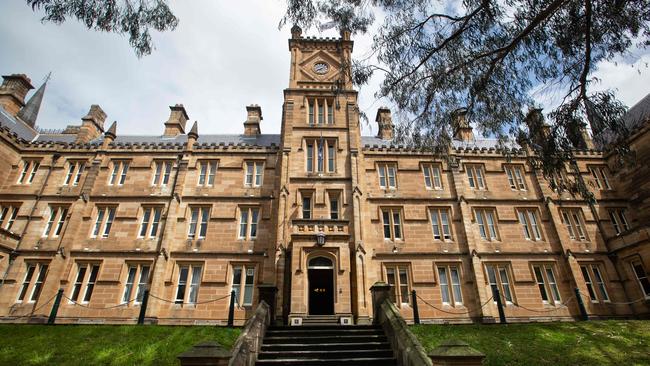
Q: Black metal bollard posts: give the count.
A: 6